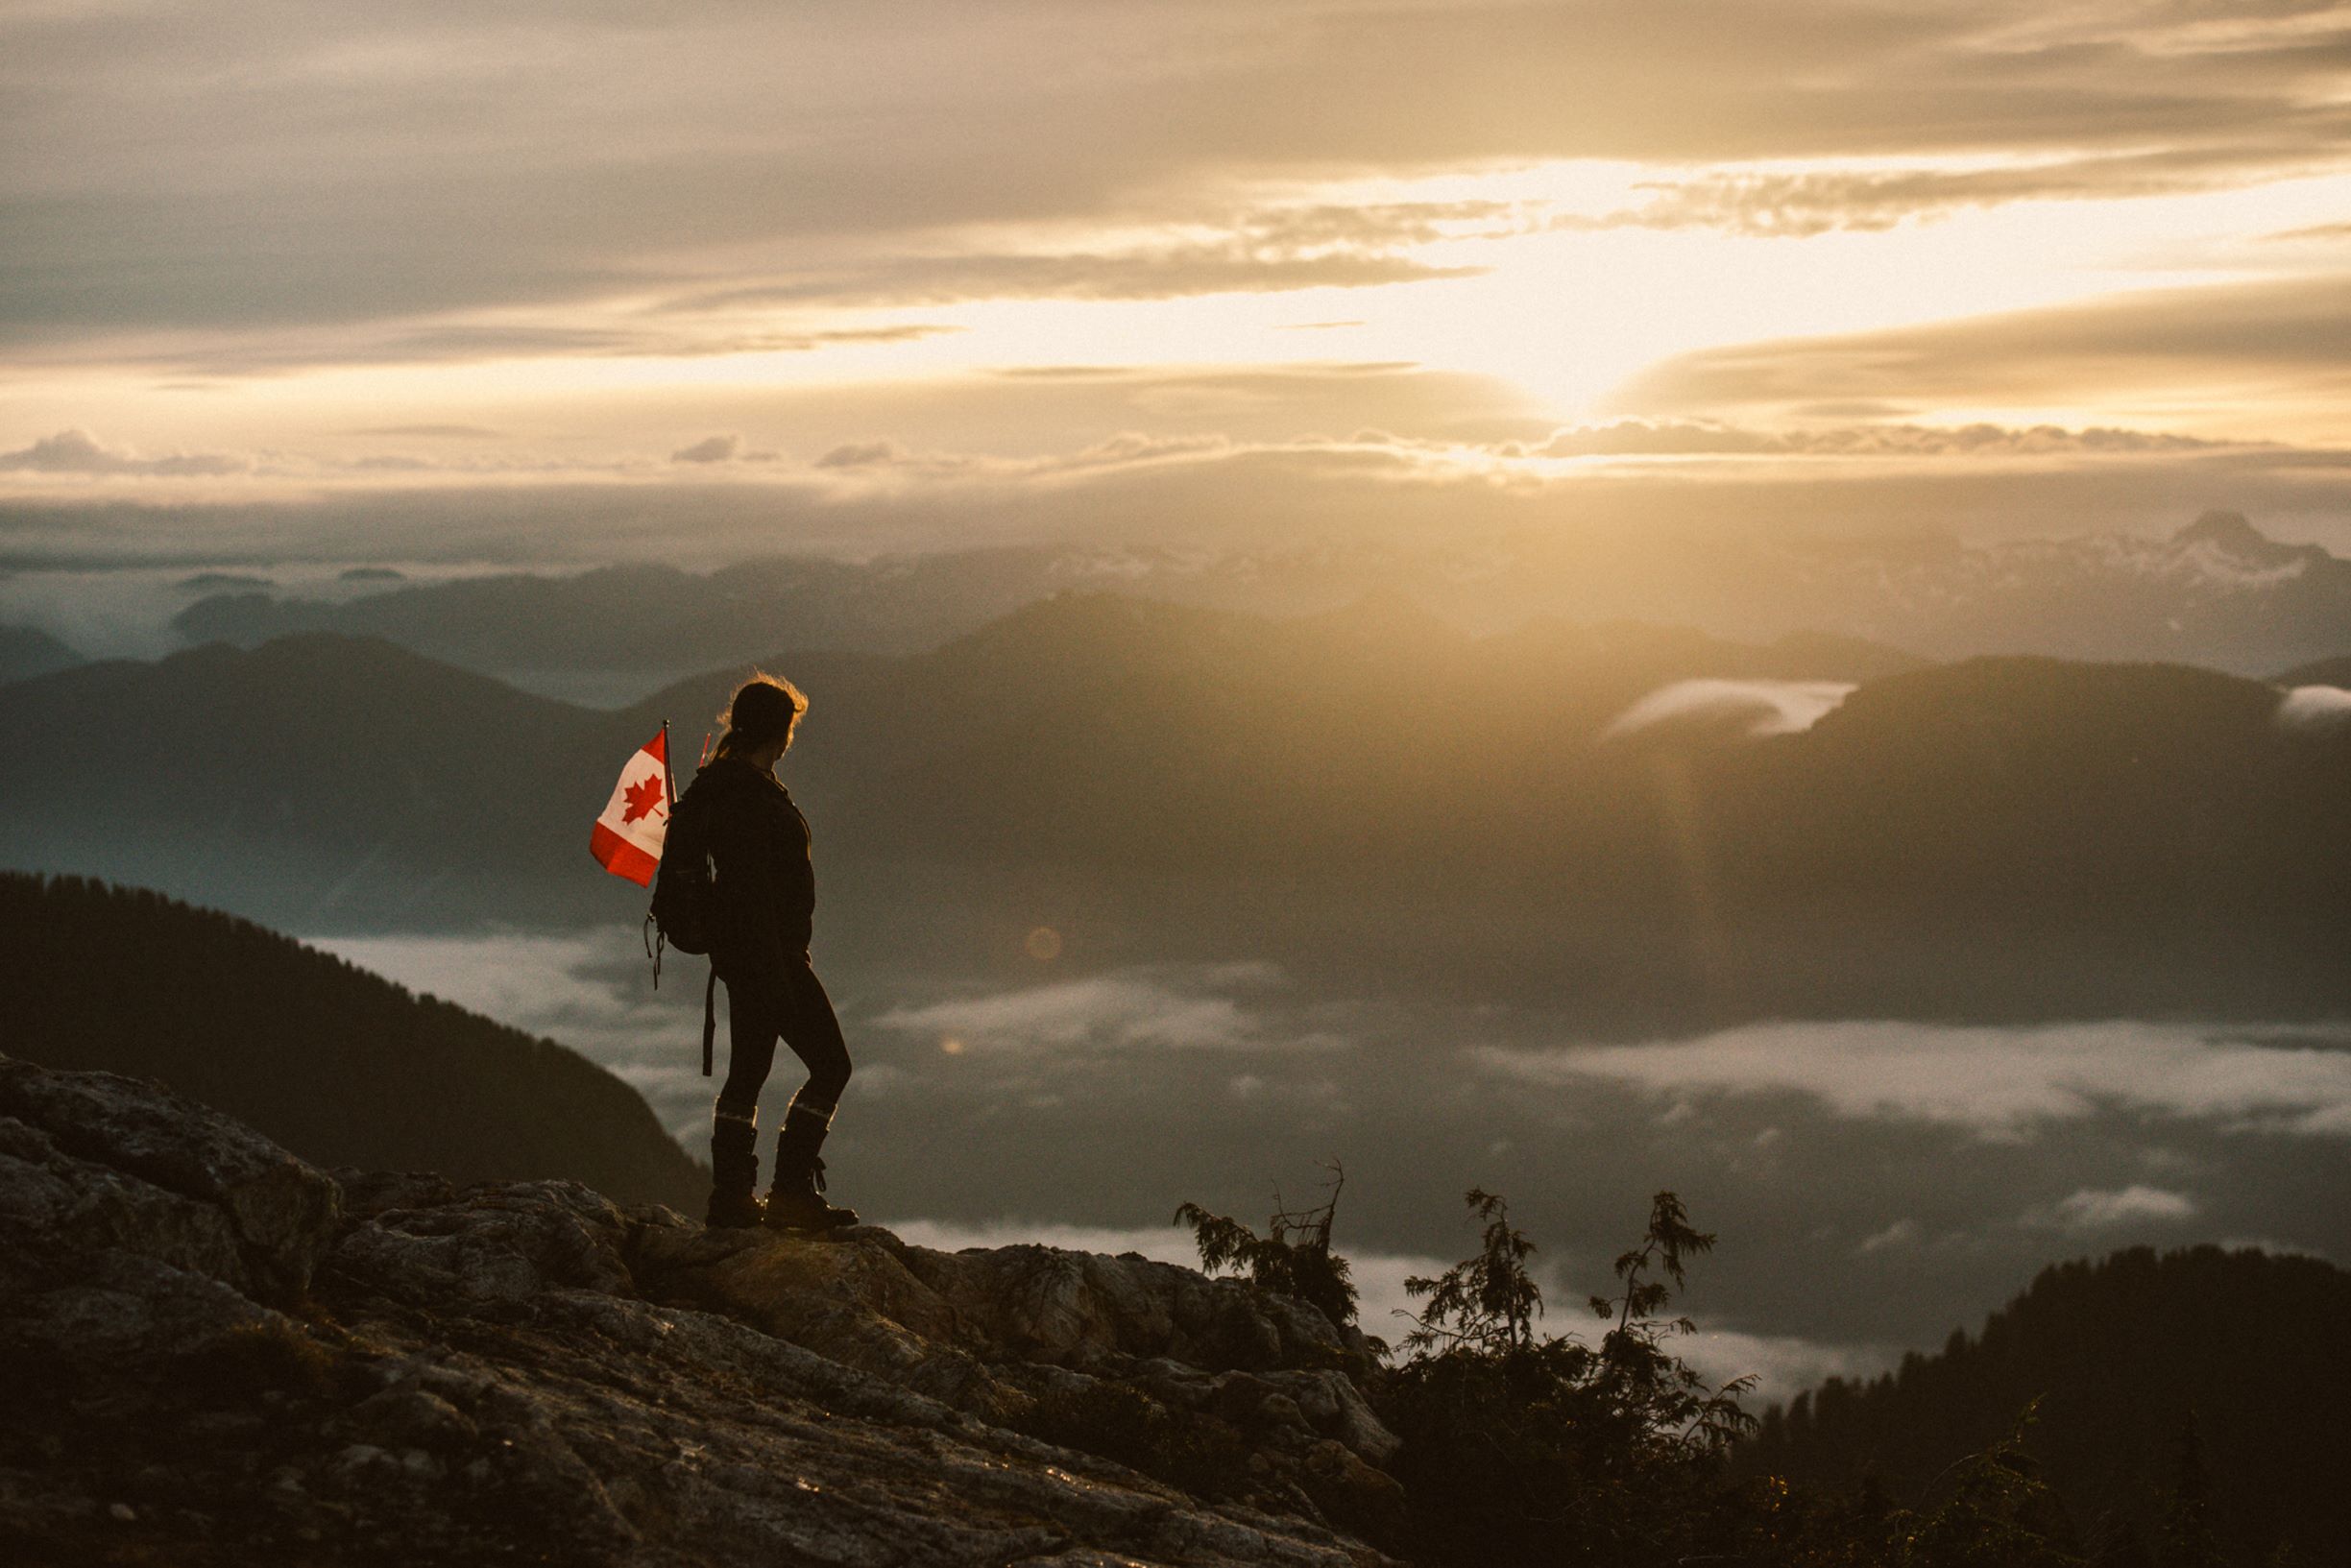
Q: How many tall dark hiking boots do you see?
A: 2